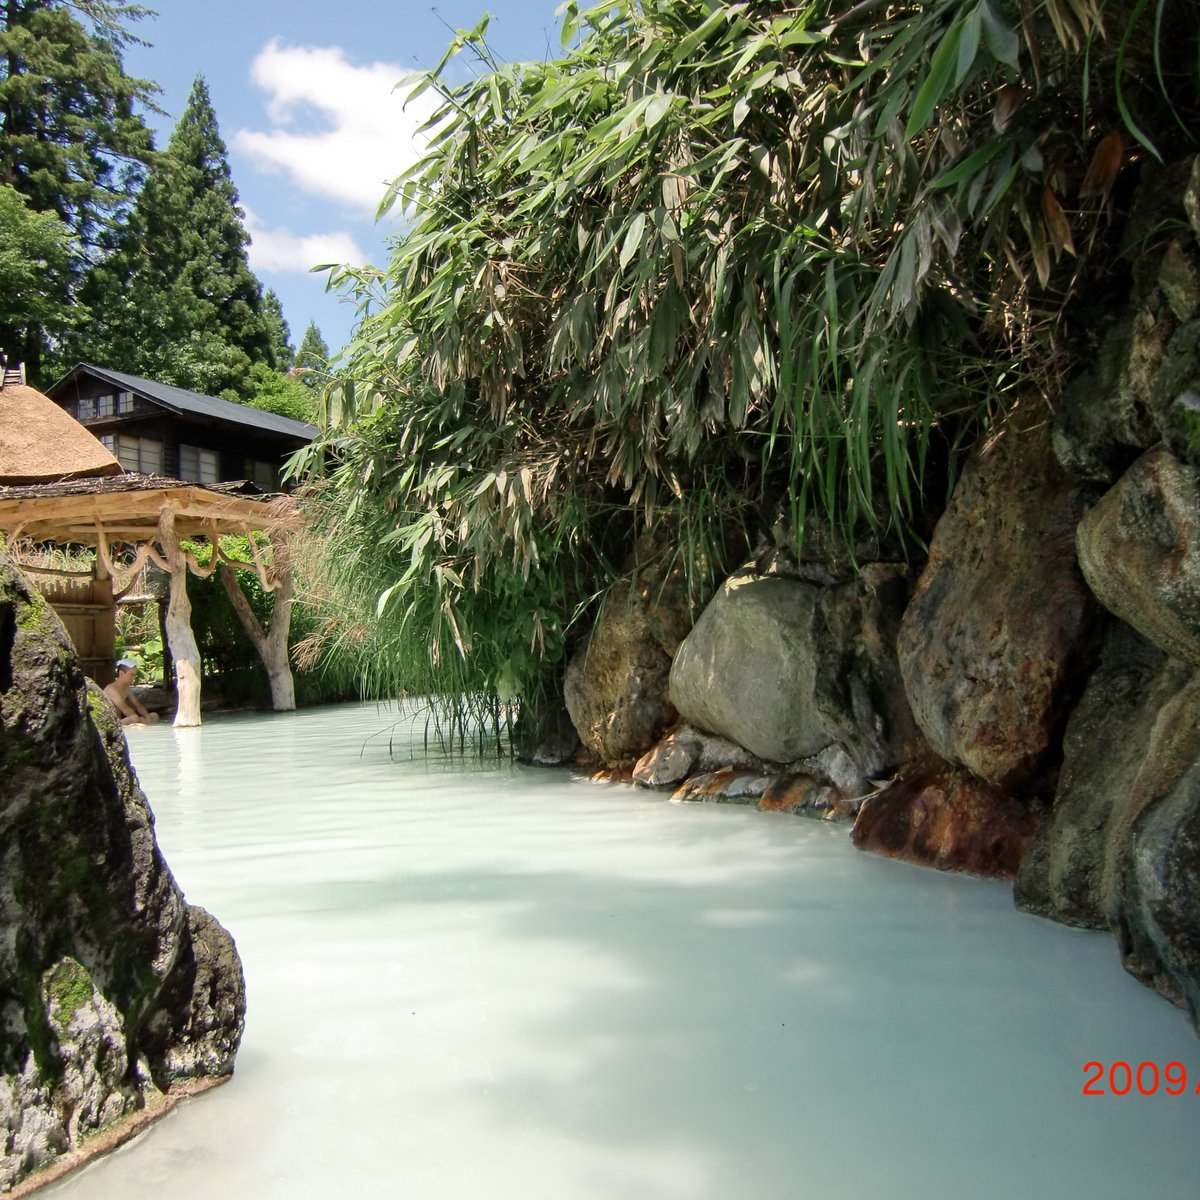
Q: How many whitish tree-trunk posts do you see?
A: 2